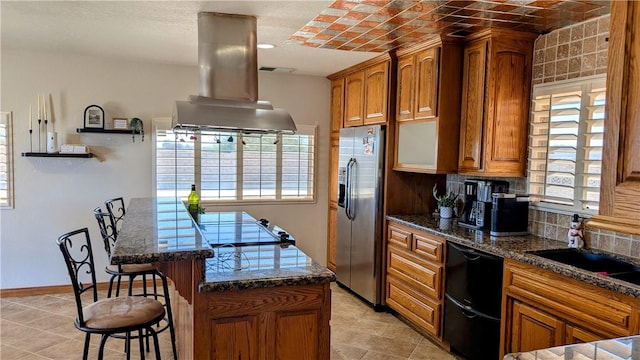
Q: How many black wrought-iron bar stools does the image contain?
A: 3